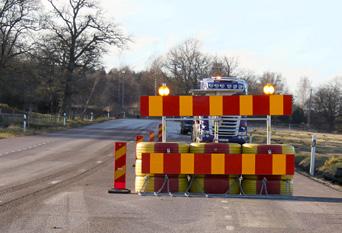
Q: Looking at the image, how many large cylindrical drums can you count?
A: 3